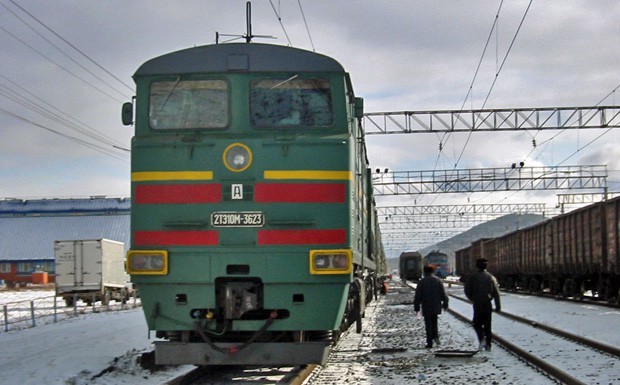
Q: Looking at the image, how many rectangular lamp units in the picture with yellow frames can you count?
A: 2